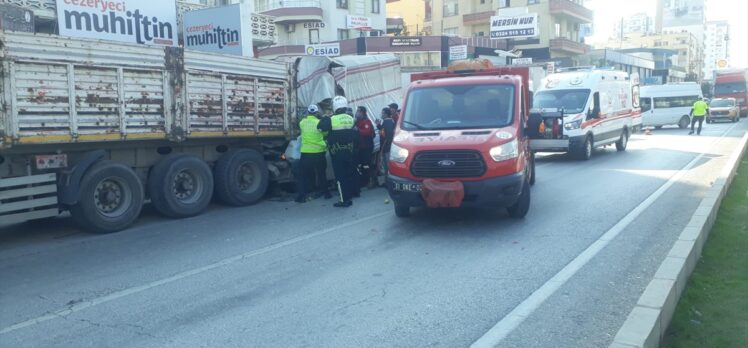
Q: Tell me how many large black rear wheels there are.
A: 3